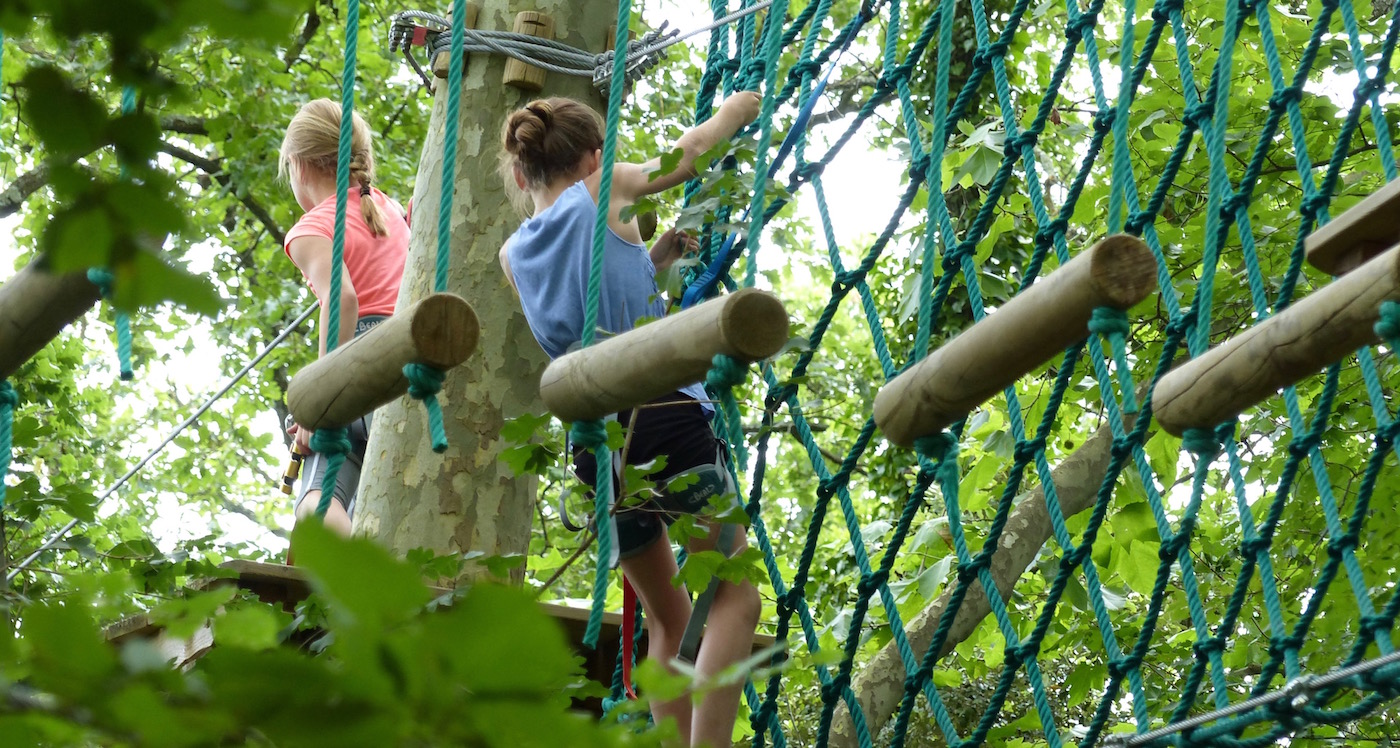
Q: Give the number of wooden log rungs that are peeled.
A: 5